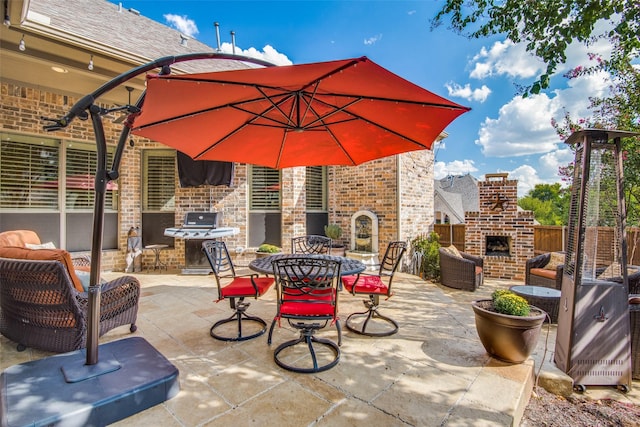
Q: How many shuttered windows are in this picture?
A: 5